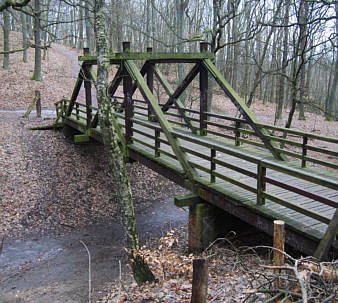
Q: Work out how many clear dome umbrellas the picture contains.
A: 0